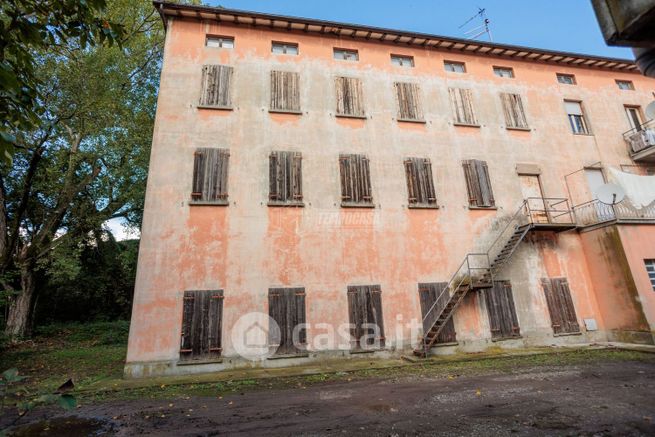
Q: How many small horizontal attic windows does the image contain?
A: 8